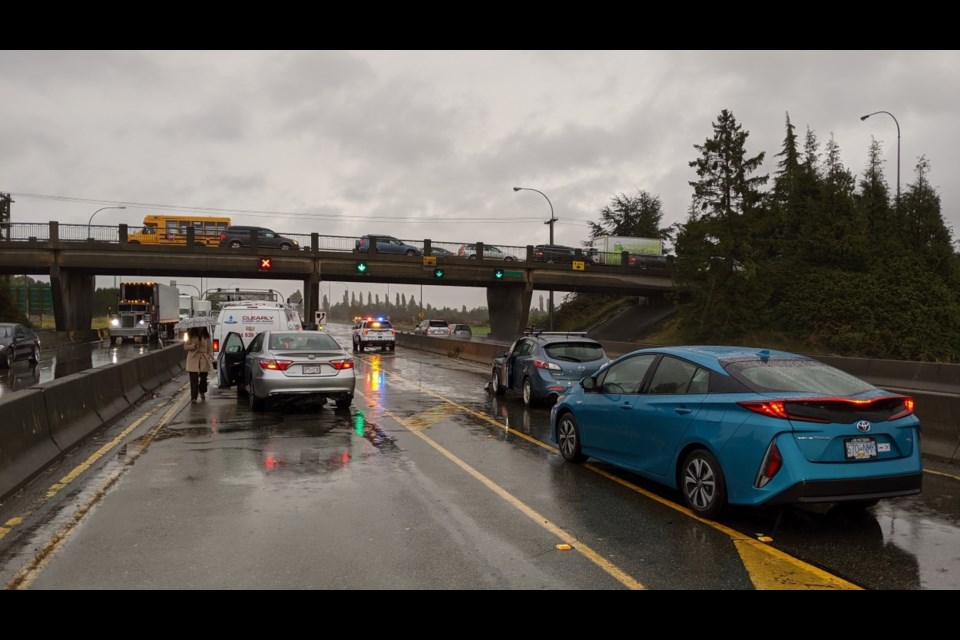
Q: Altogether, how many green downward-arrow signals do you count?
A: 3